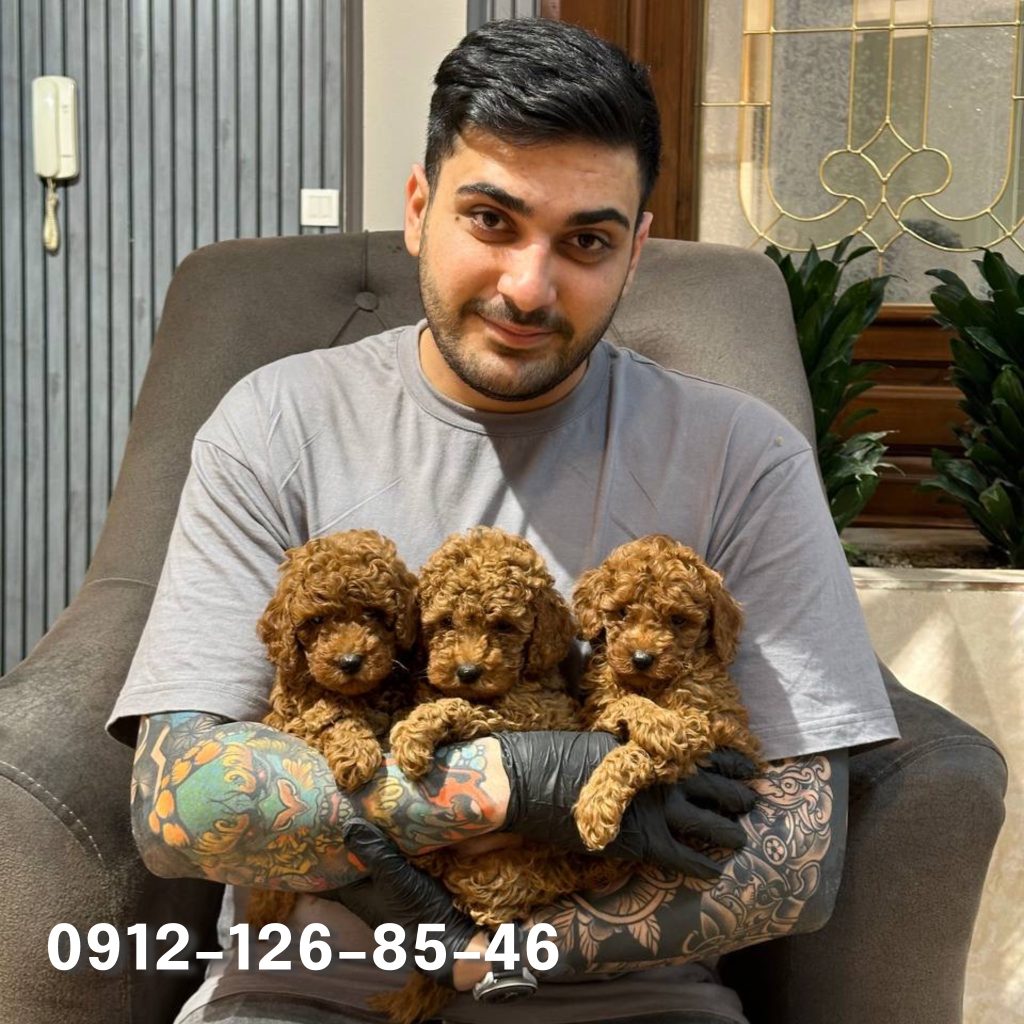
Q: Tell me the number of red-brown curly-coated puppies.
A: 3